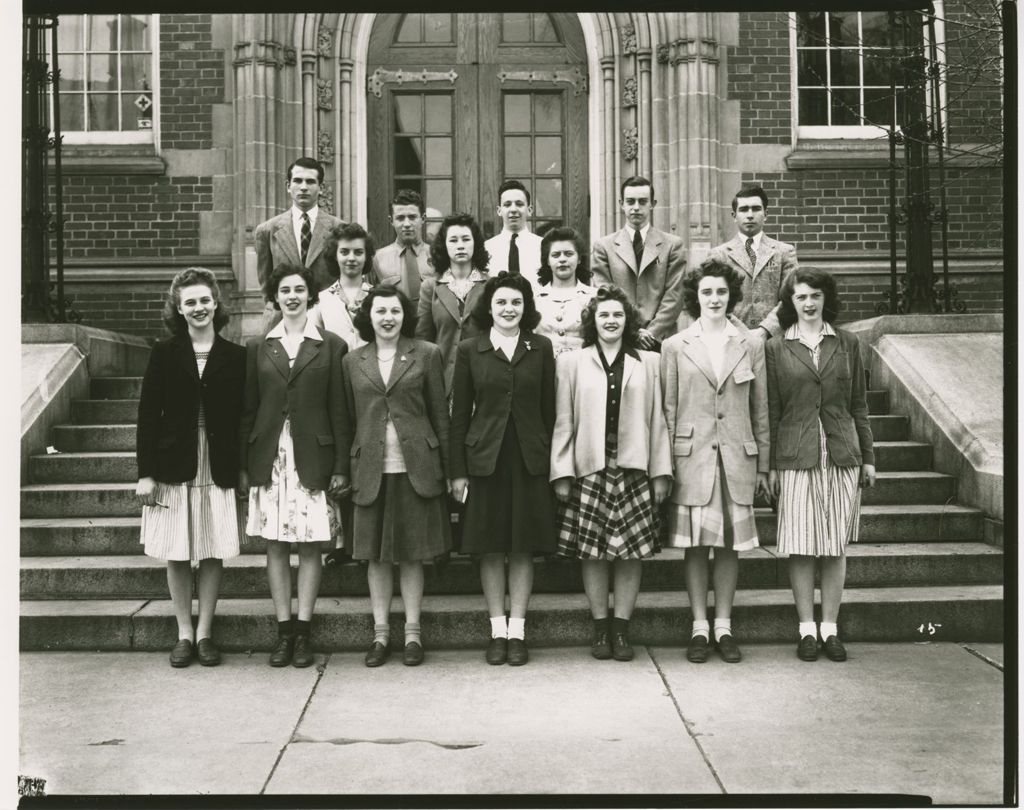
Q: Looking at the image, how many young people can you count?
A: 15